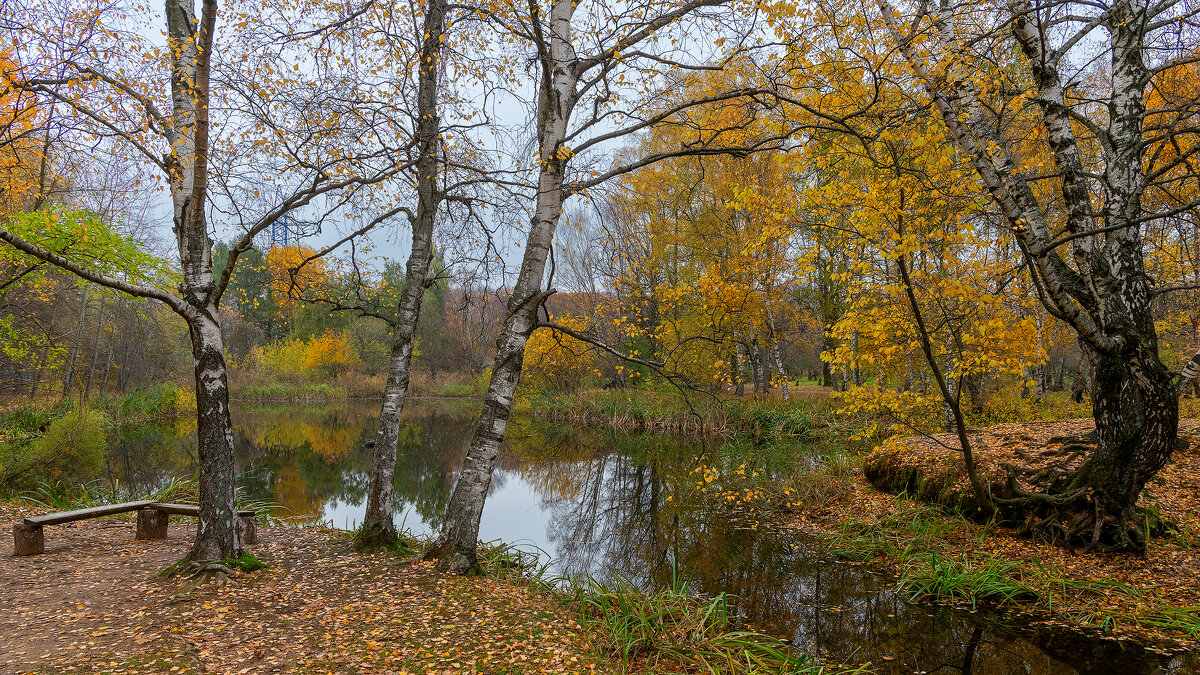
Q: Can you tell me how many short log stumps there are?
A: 3